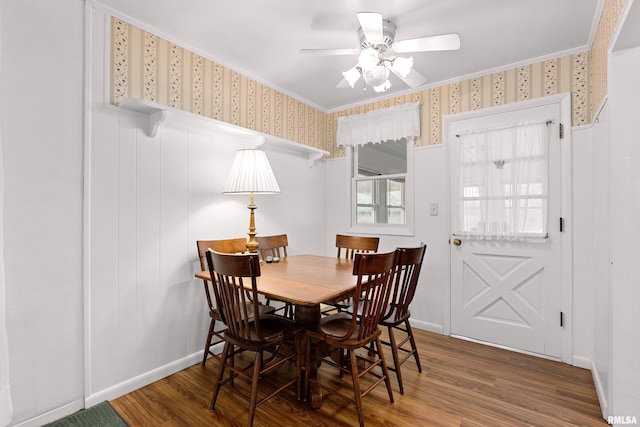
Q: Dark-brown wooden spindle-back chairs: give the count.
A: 6